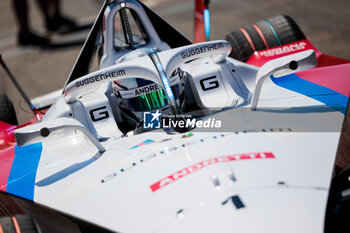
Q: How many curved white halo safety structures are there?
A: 1